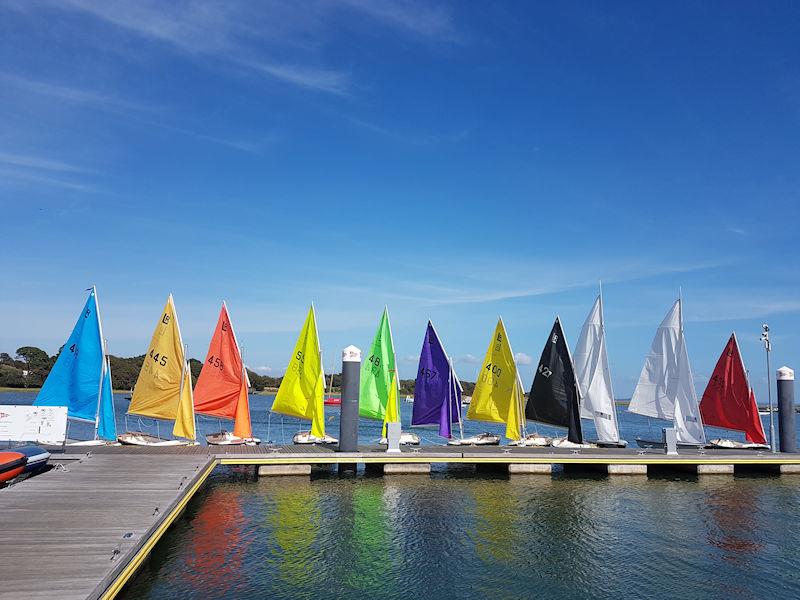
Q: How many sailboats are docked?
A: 11